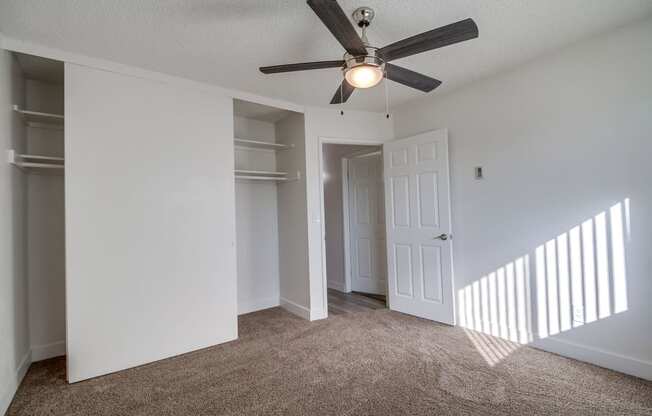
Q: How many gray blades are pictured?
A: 5